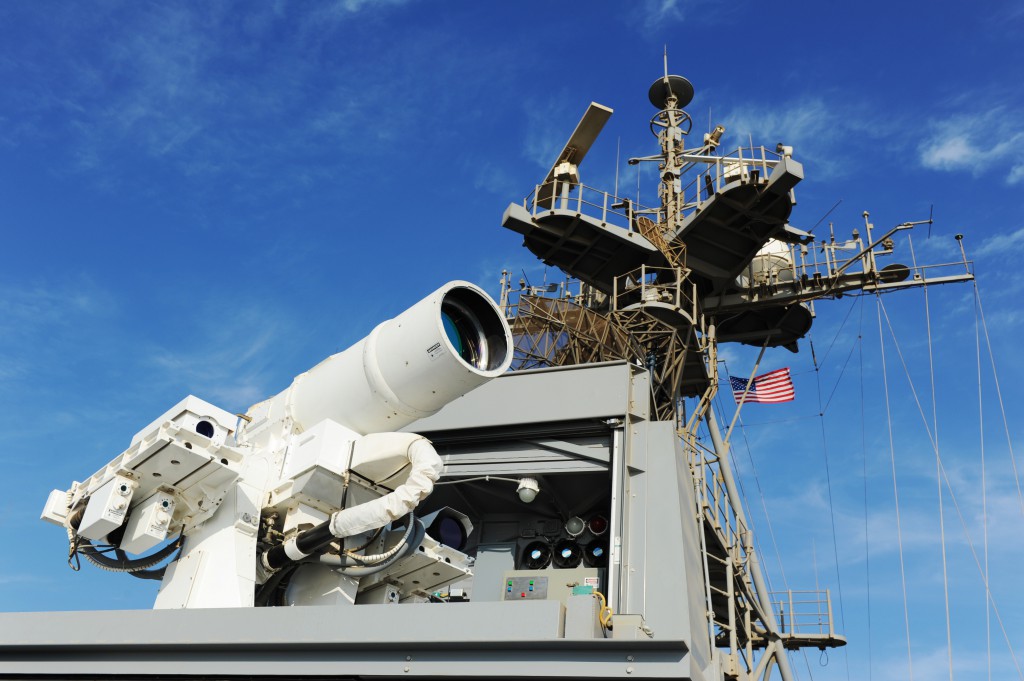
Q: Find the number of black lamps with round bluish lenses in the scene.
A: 3